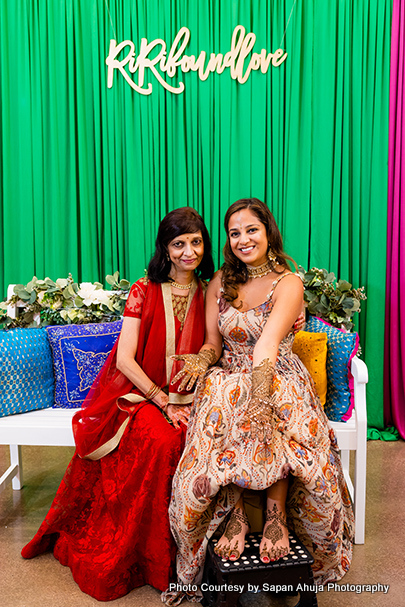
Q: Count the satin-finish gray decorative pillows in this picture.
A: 0